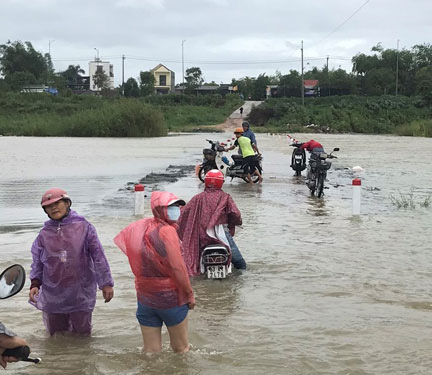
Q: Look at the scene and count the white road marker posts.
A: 2